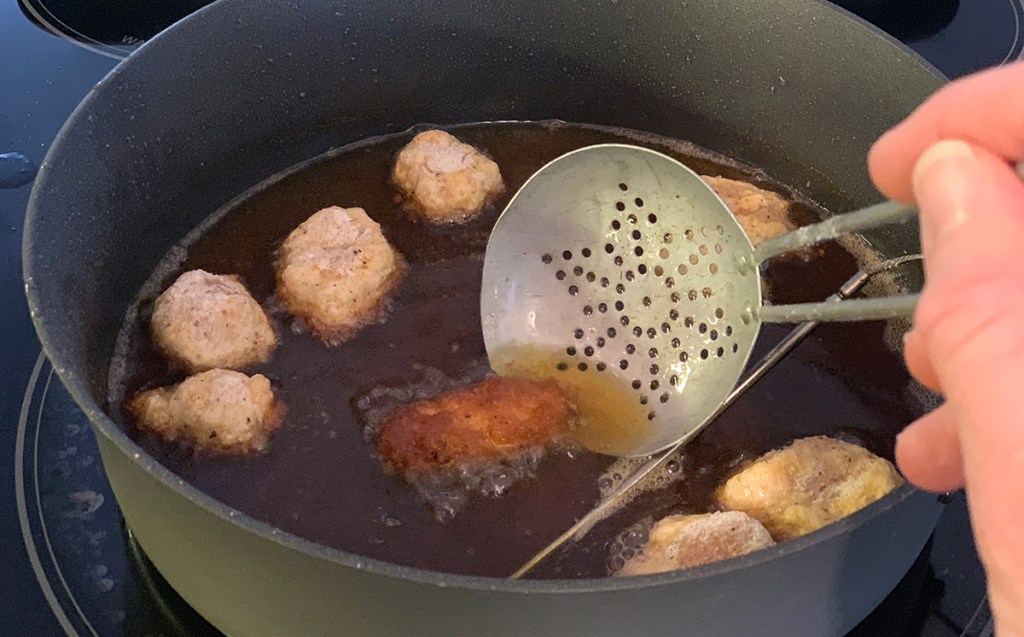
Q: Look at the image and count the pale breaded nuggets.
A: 7